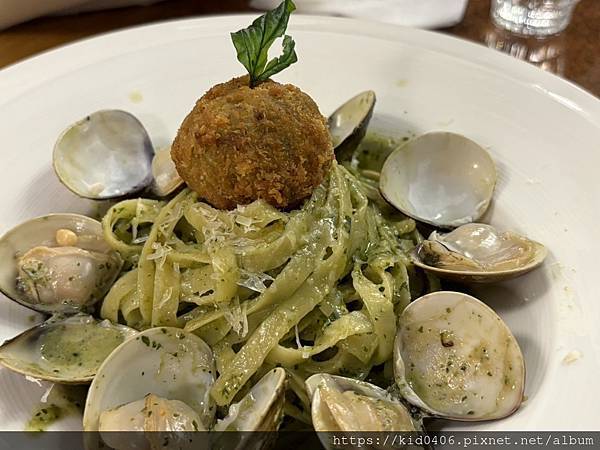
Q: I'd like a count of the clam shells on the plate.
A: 11